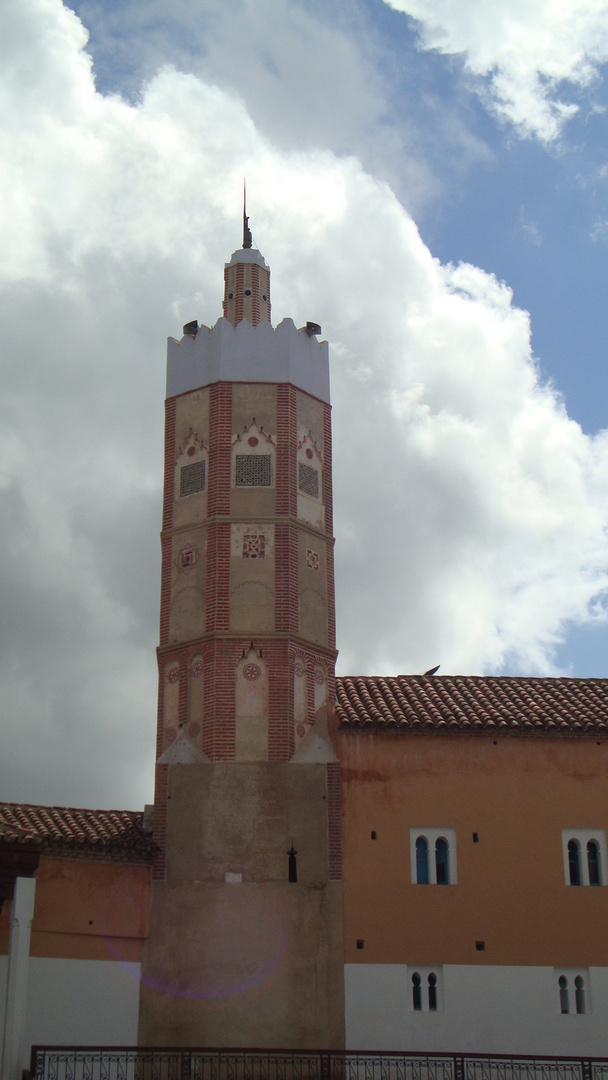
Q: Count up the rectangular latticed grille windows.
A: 3